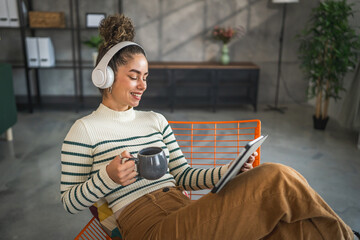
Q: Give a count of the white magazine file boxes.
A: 4